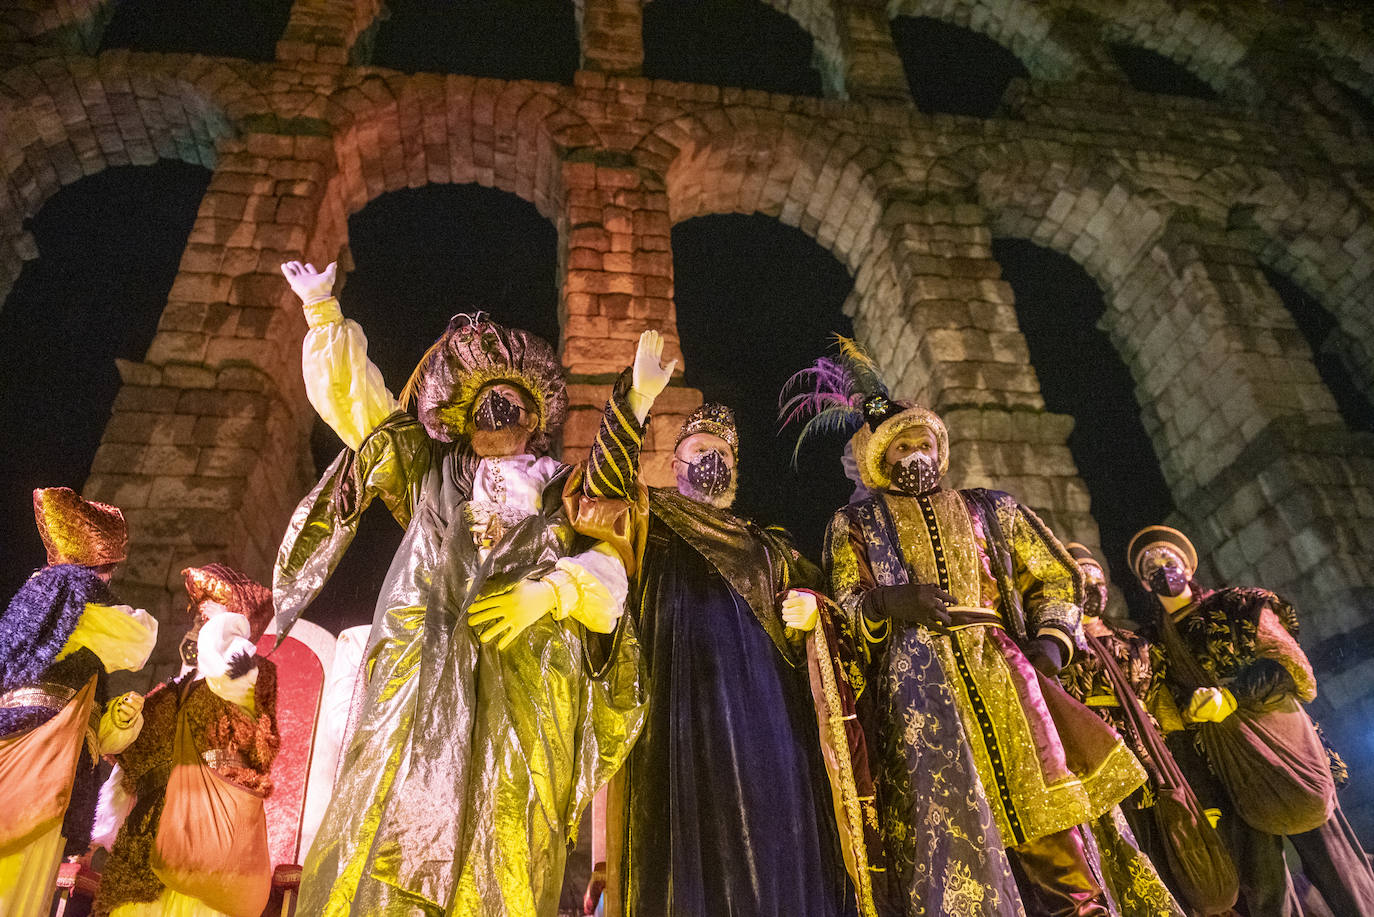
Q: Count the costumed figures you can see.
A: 7